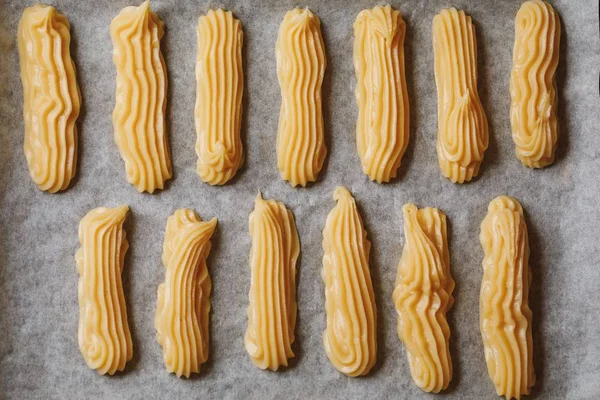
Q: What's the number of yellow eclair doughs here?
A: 13